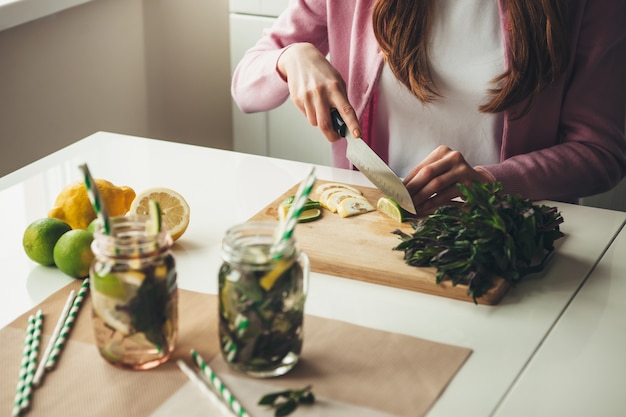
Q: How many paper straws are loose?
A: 6